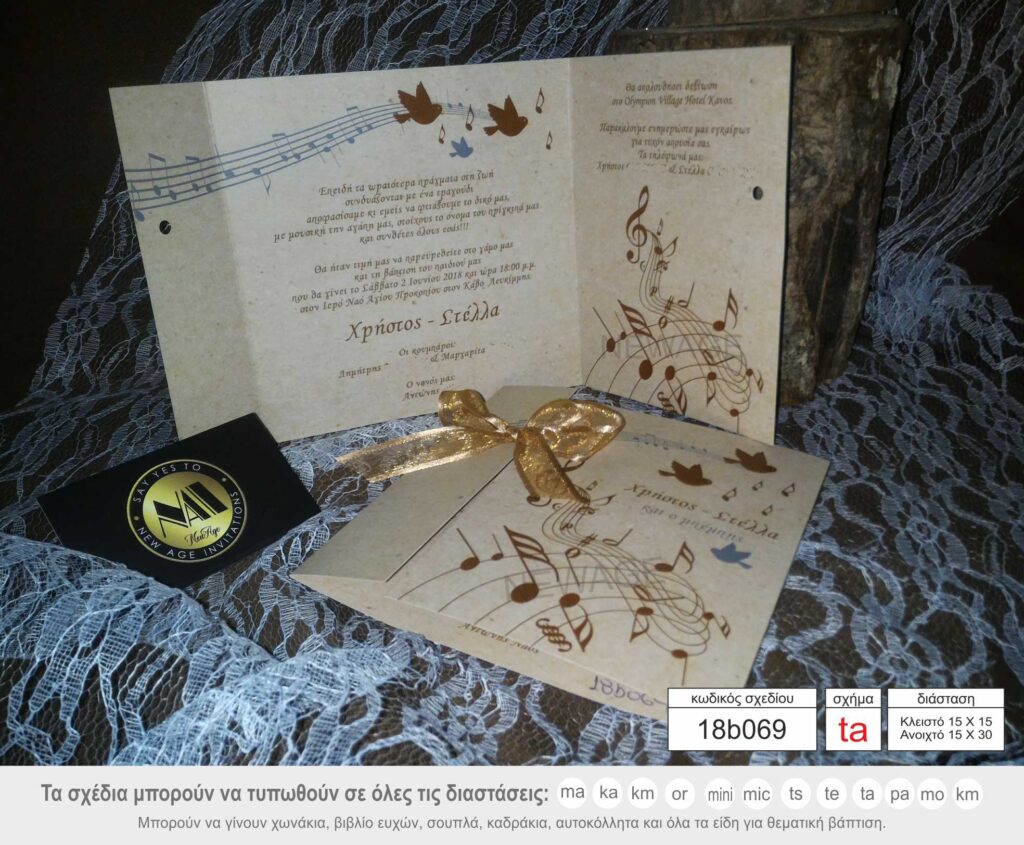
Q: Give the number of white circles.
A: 12